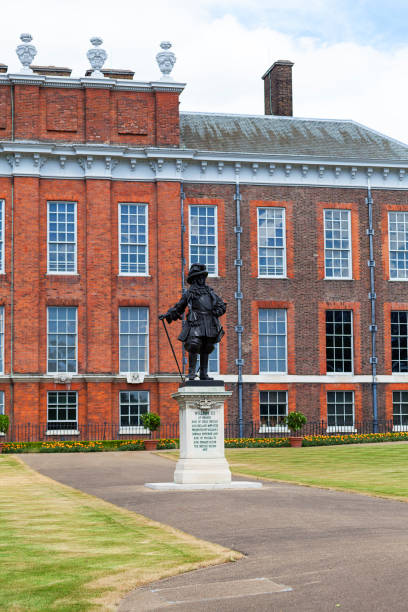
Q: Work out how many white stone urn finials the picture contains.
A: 3